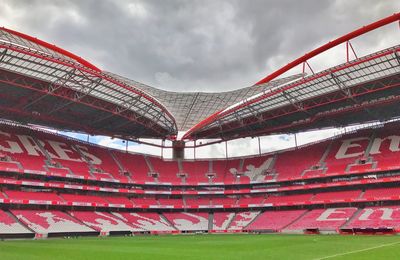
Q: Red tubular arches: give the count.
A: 2